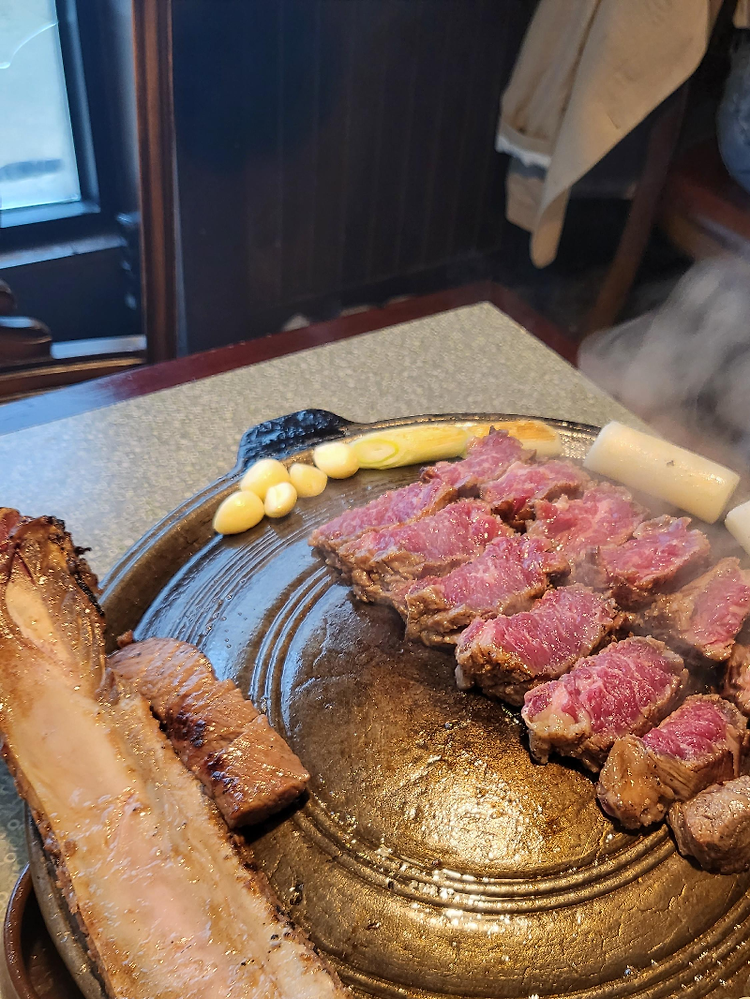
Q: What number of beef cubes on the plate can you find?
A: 13